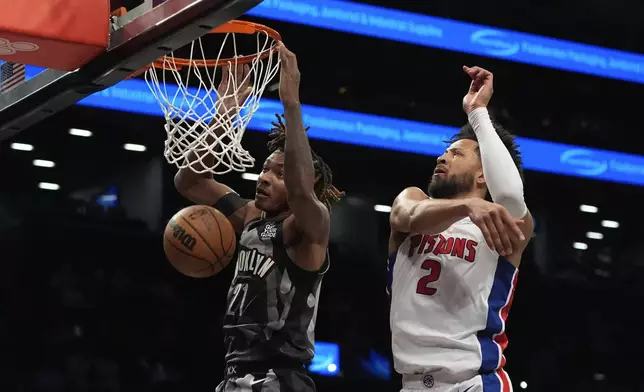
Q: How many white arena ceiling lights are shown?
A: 11